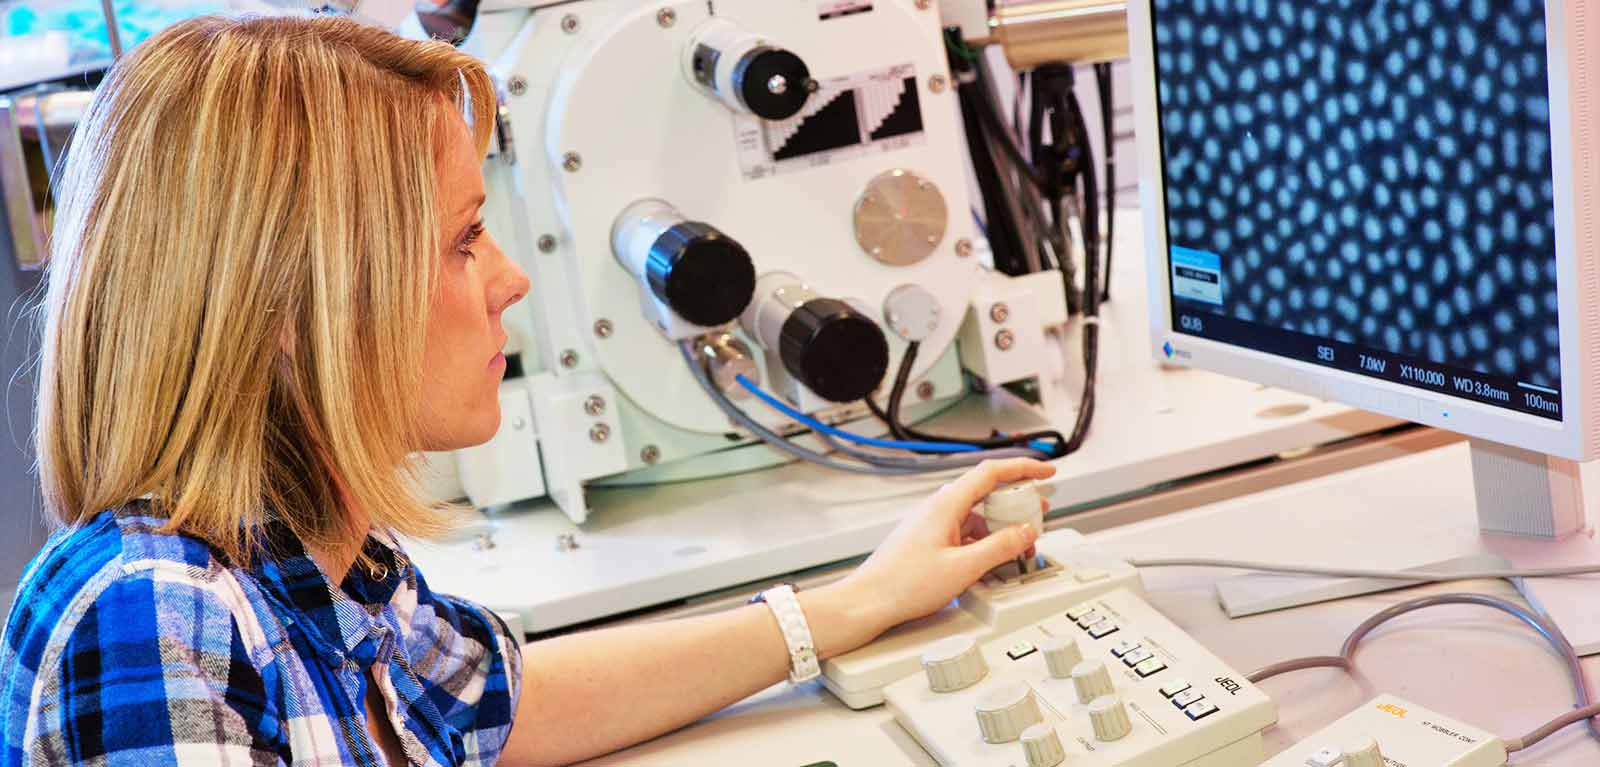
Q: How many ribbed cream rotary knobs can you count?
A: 7